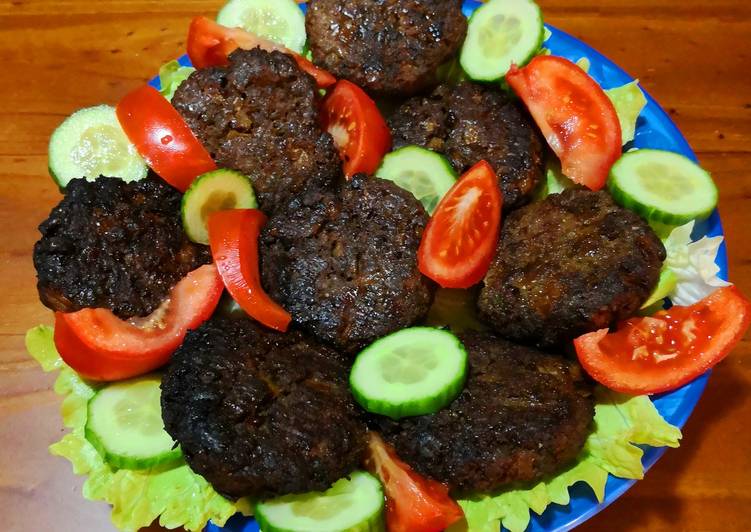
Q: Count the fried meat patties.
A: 8